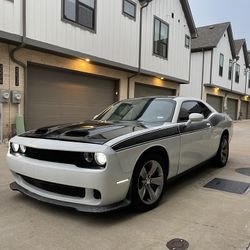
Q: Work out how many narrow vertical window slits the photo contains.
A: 2